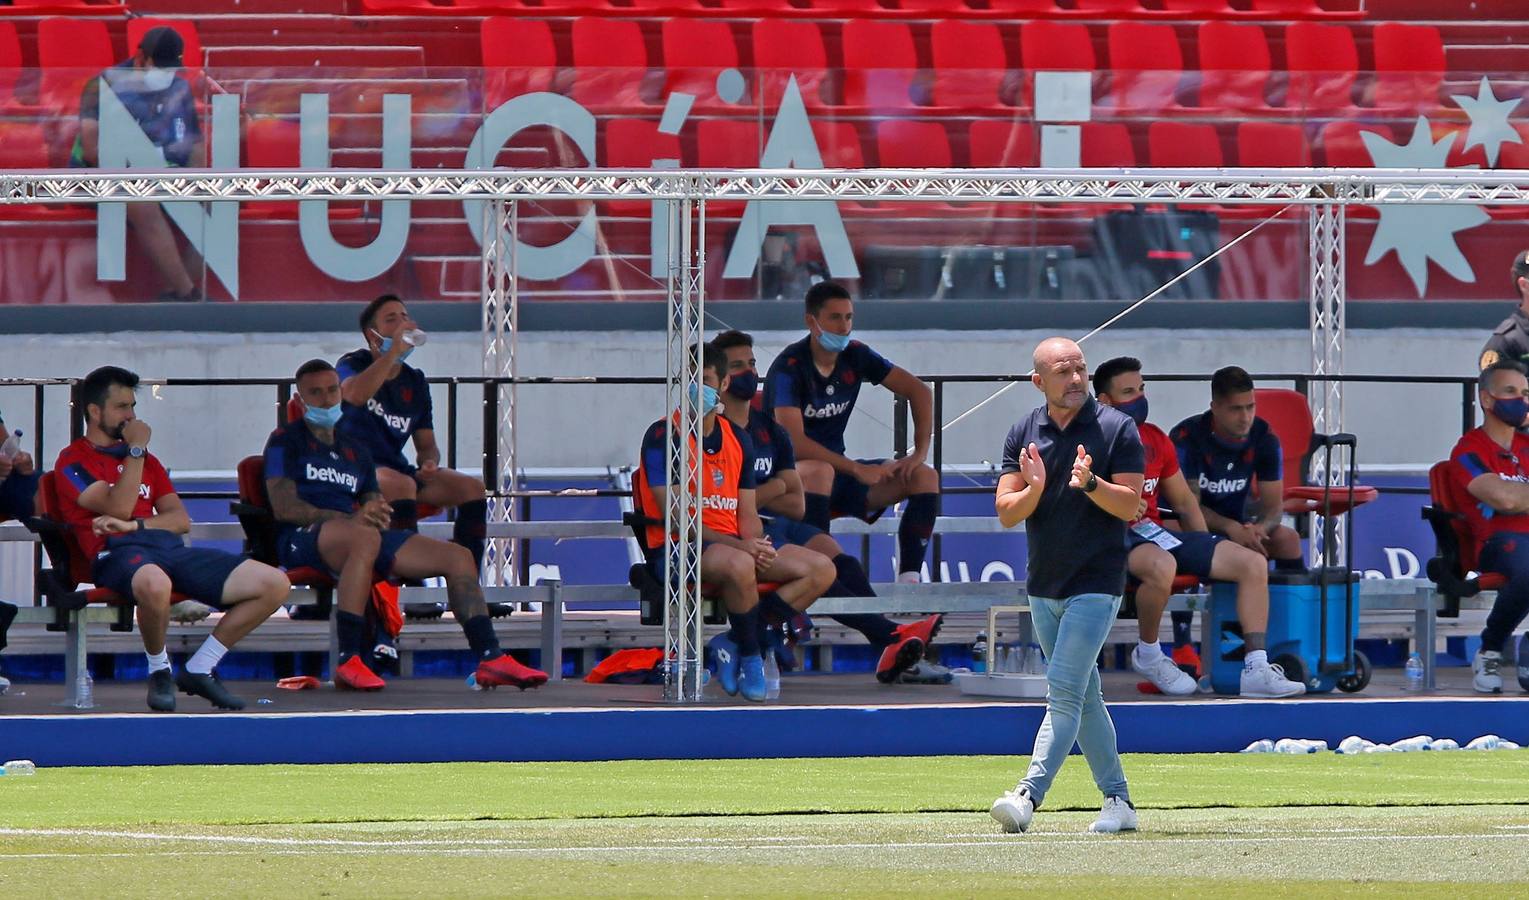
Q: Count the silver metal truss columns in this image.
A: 3